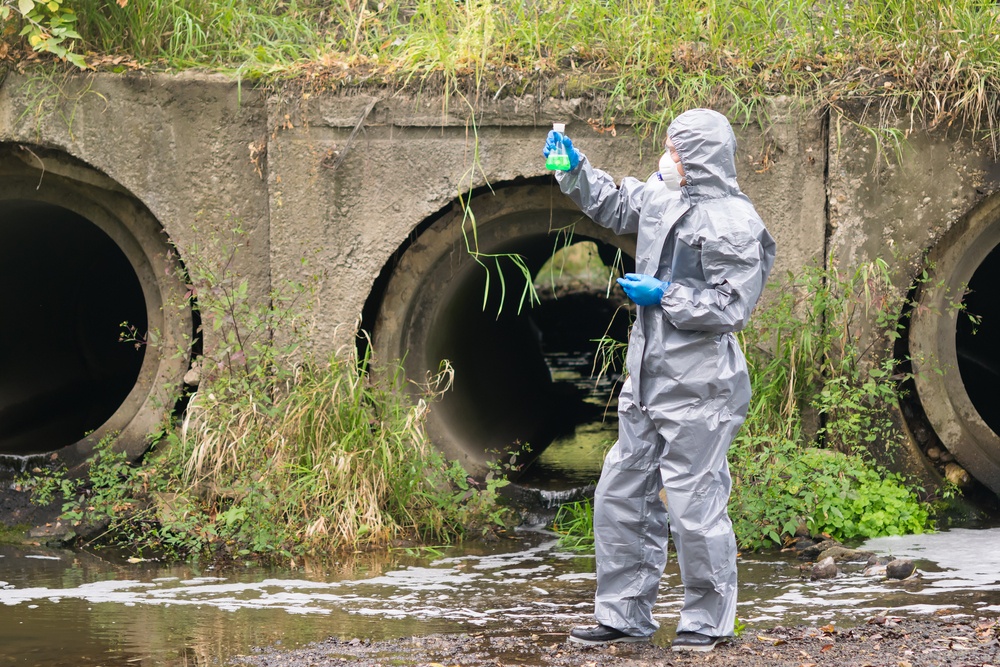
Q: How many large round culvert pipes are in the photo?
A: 3